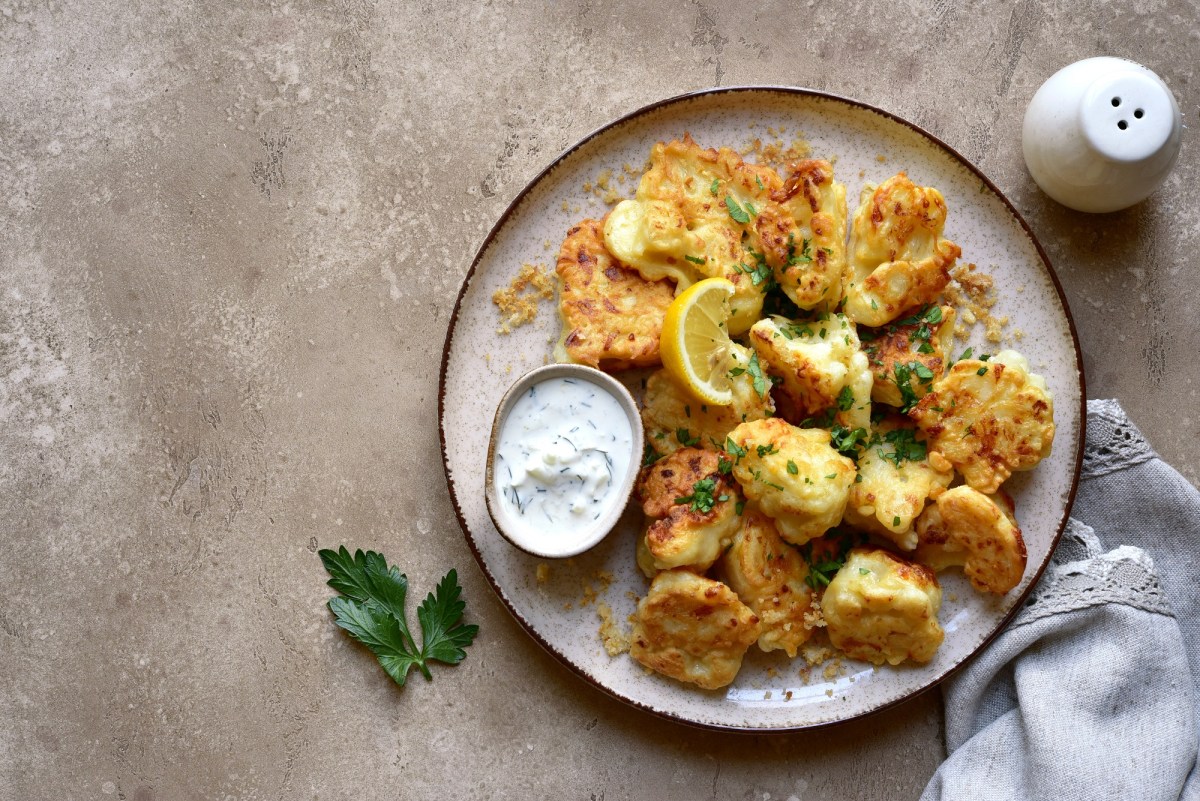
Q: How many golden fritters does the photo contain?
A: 15